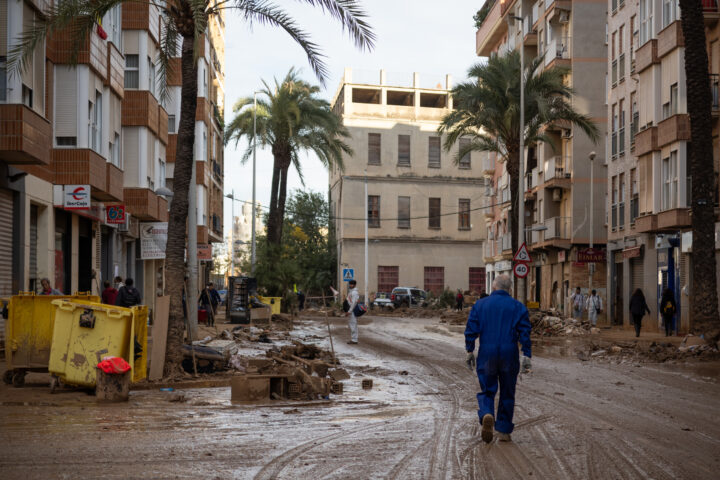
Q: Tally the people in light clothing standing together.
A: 2